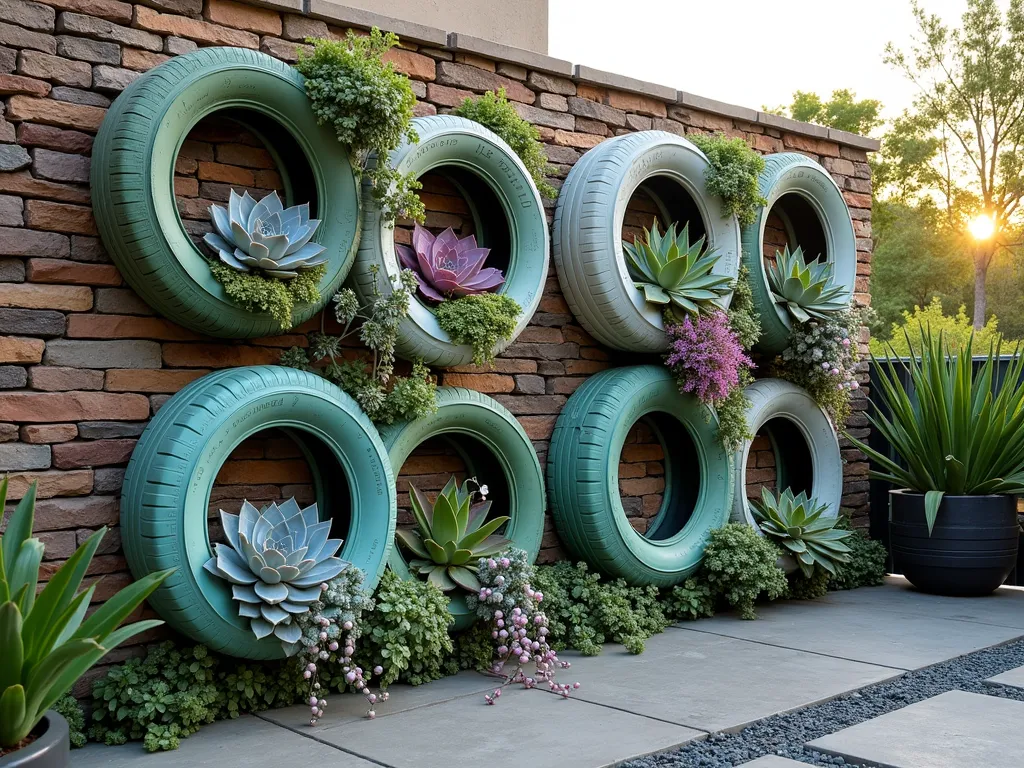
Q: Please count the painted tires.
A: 8